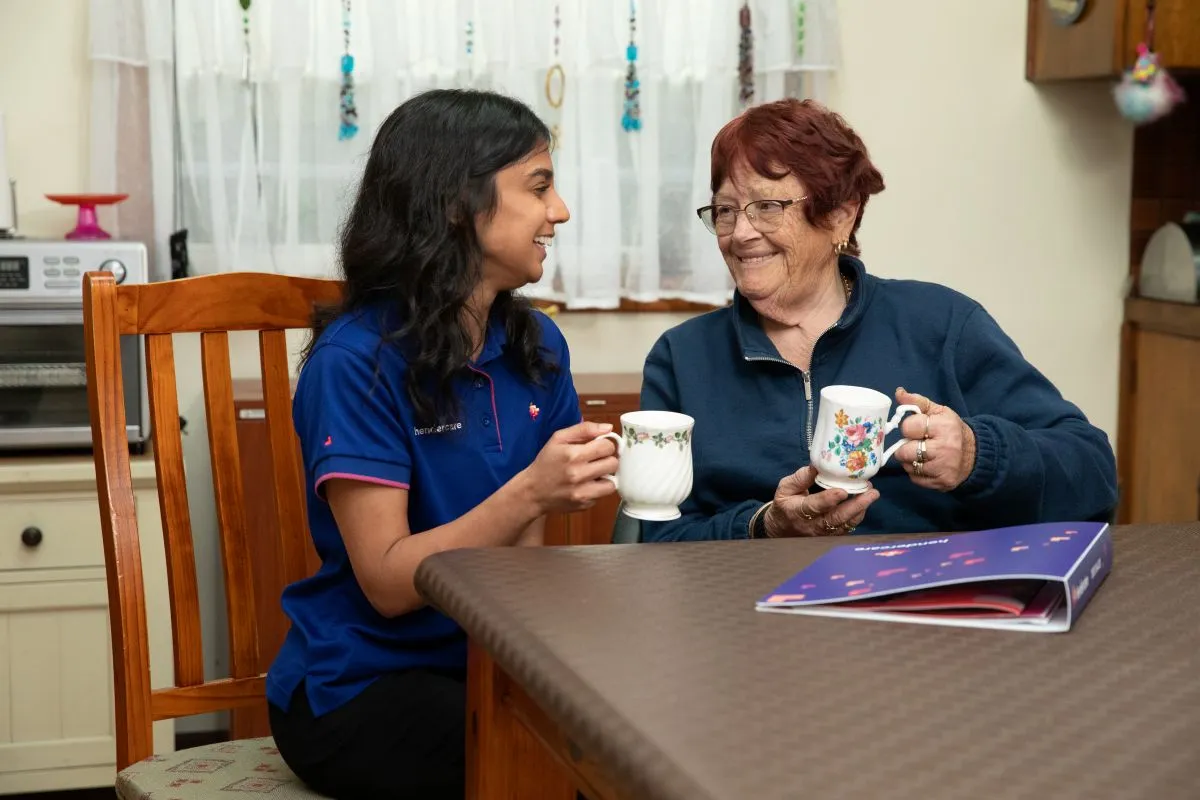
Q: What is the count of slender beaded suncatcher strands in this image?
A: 7